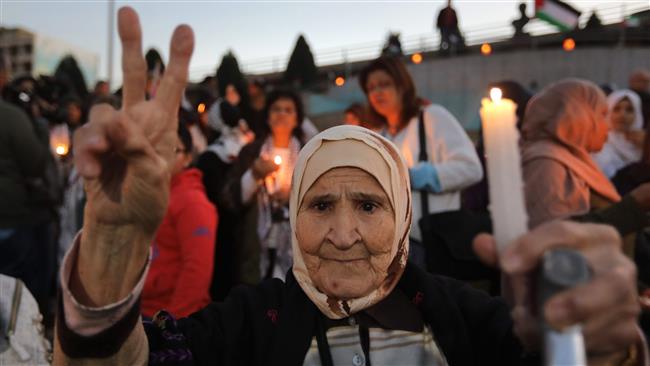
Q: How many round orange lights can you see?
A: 4